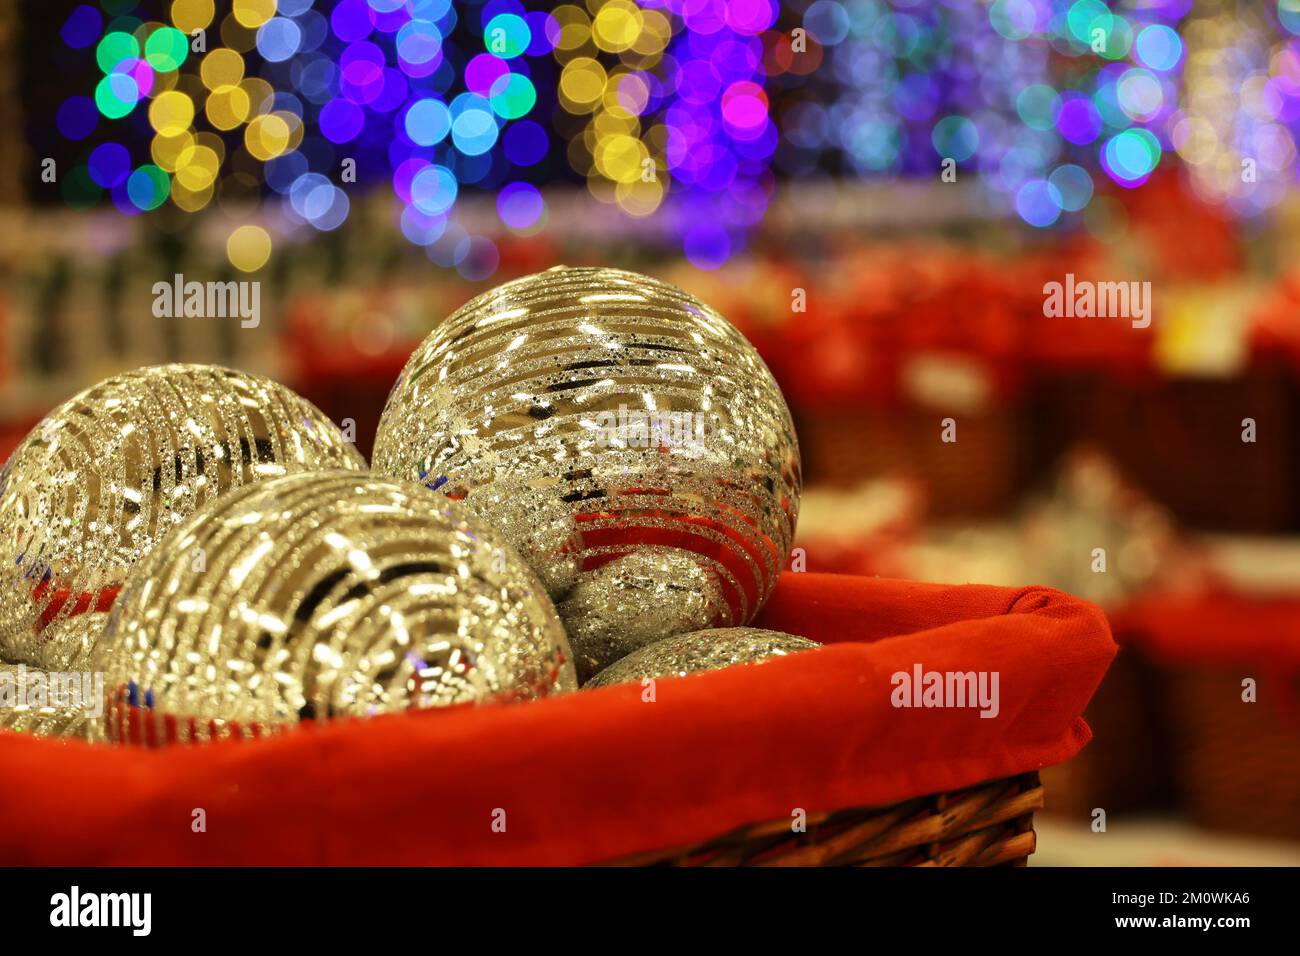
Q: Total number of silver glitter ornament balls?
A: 5